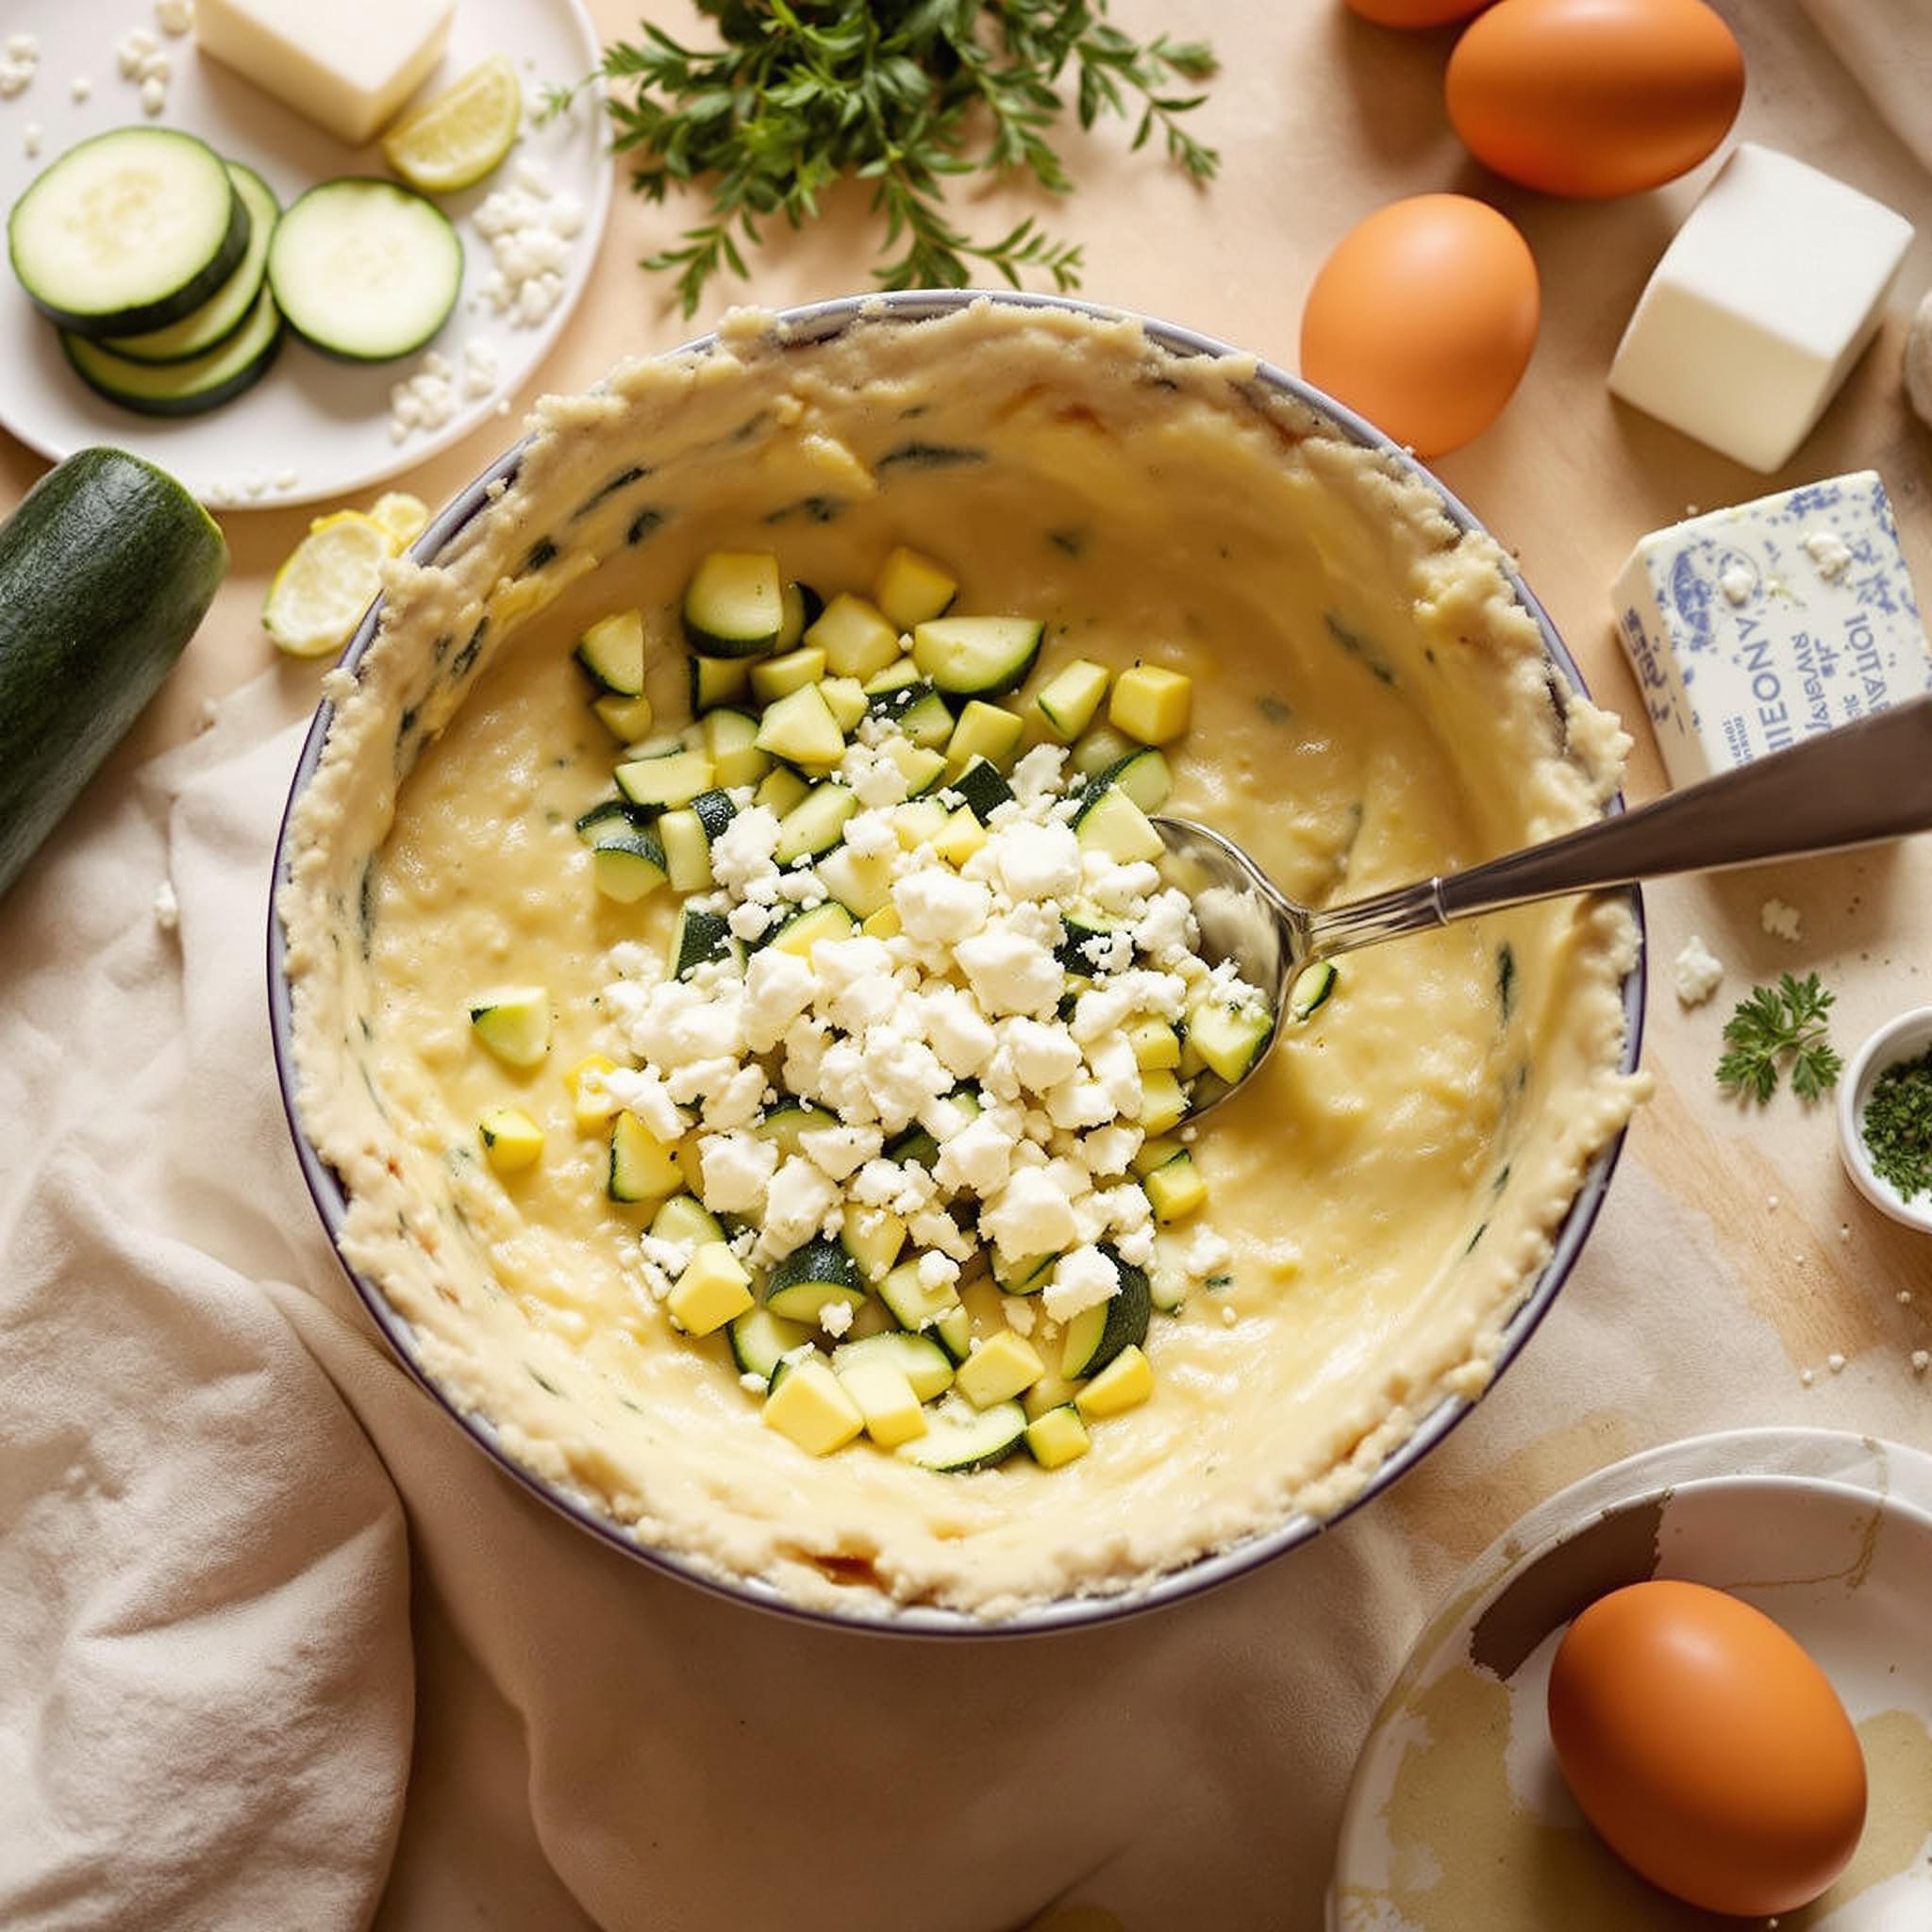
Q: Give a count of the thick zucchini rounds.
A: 4